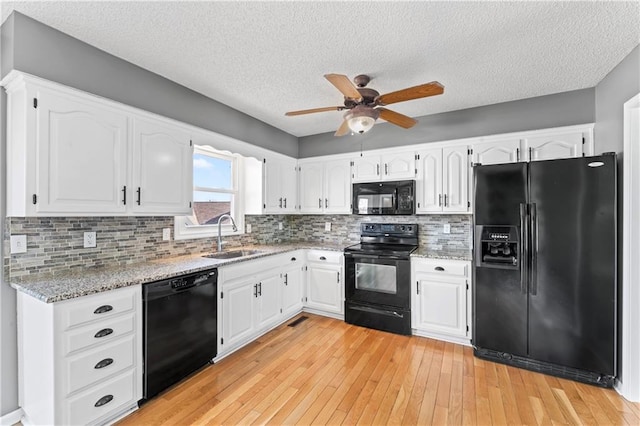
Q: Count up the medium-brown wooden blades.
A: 5